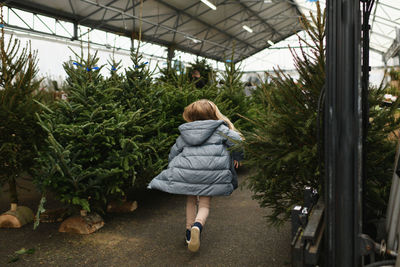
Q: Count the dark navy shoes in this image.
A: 2